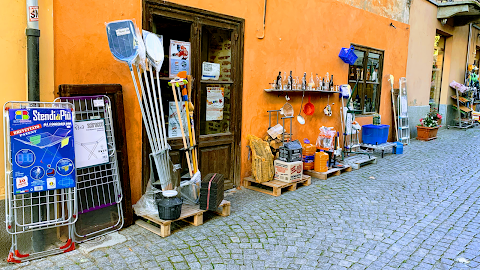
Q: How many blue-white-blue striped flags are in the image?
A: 0